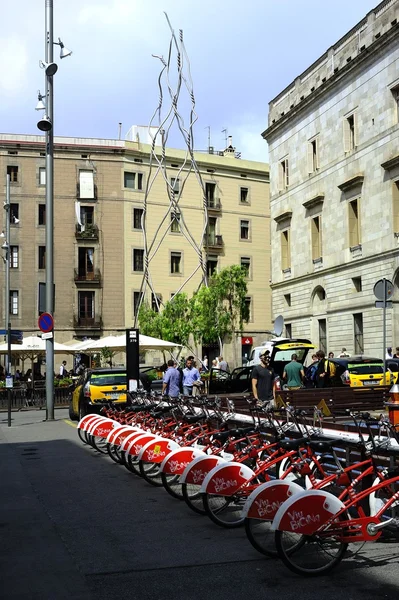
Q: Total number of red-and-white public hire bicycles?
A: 14